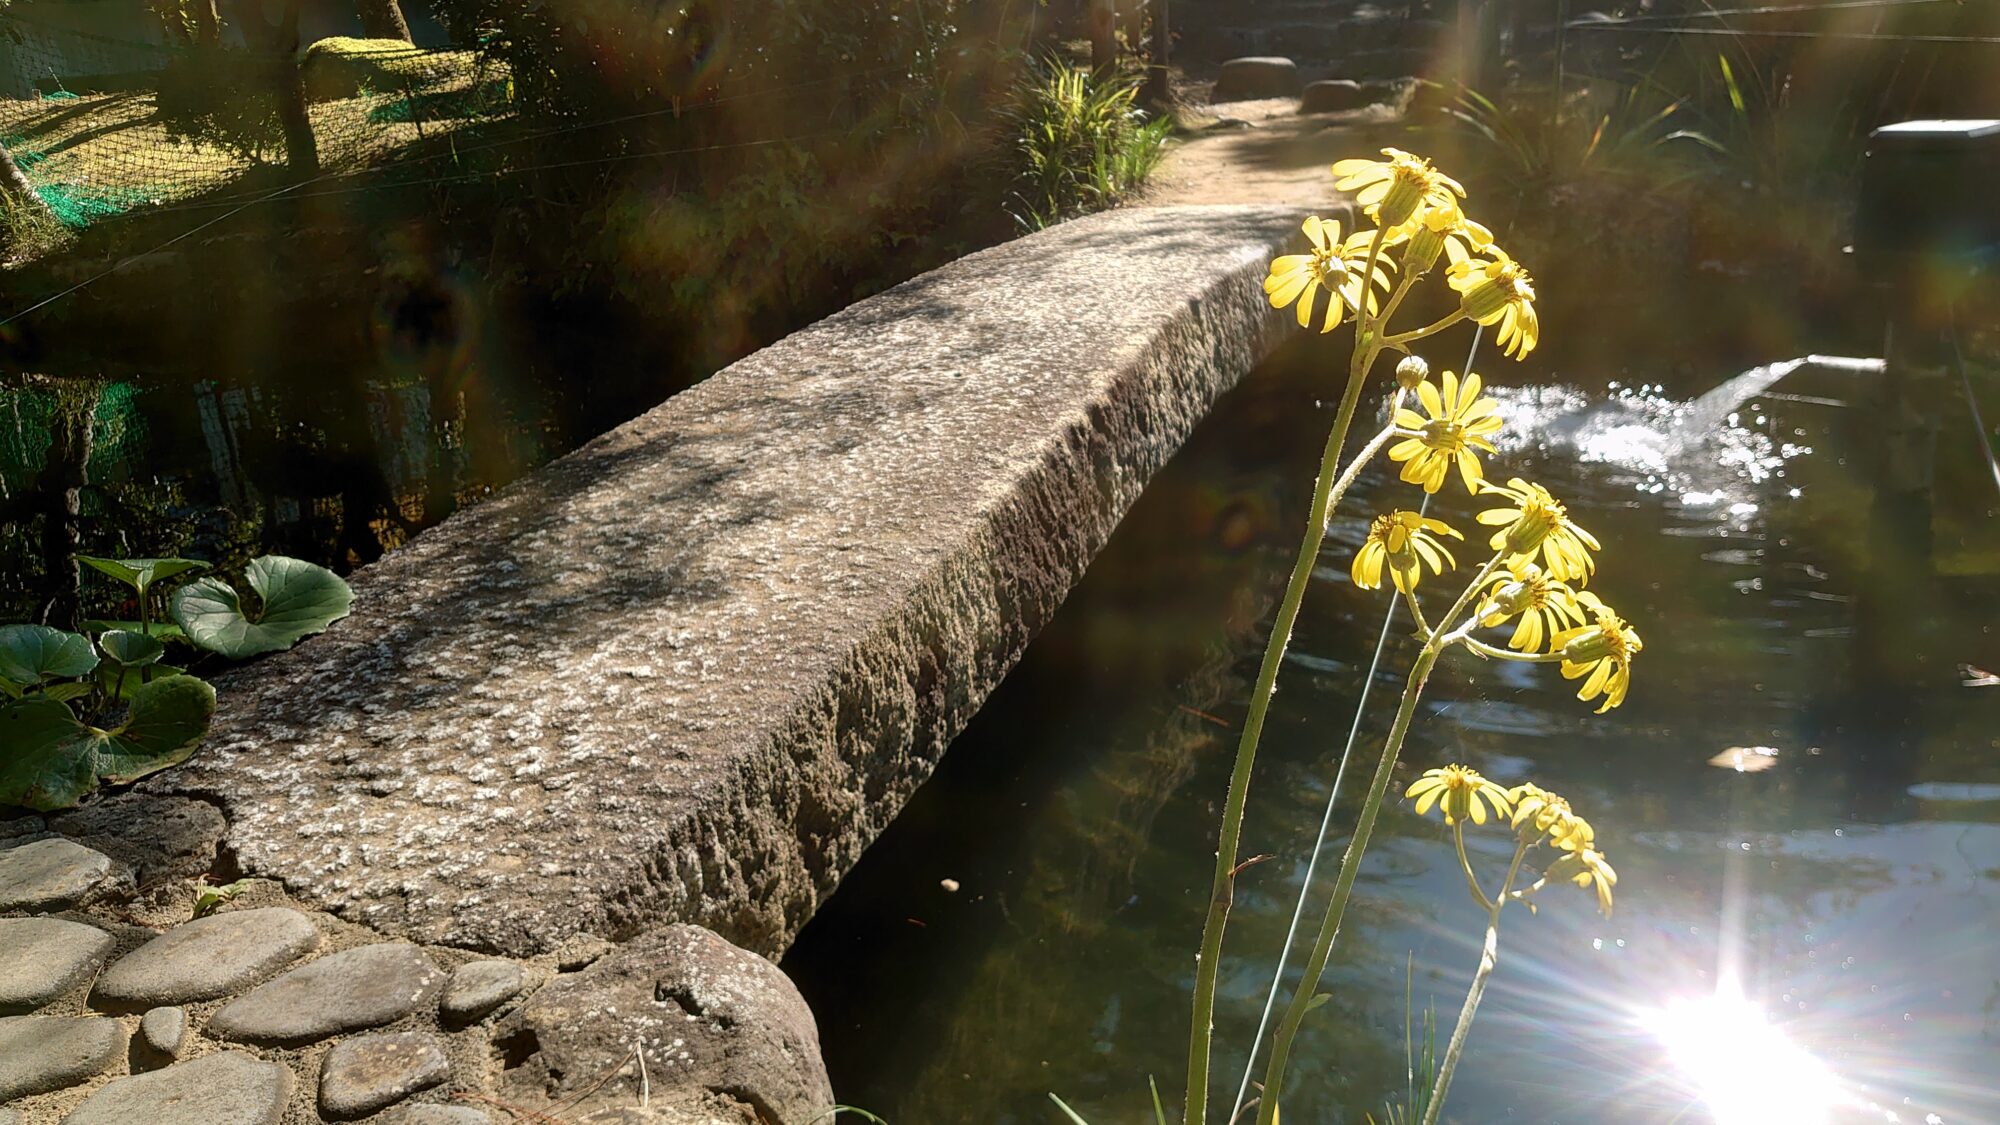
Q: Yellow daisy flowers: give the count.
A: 12